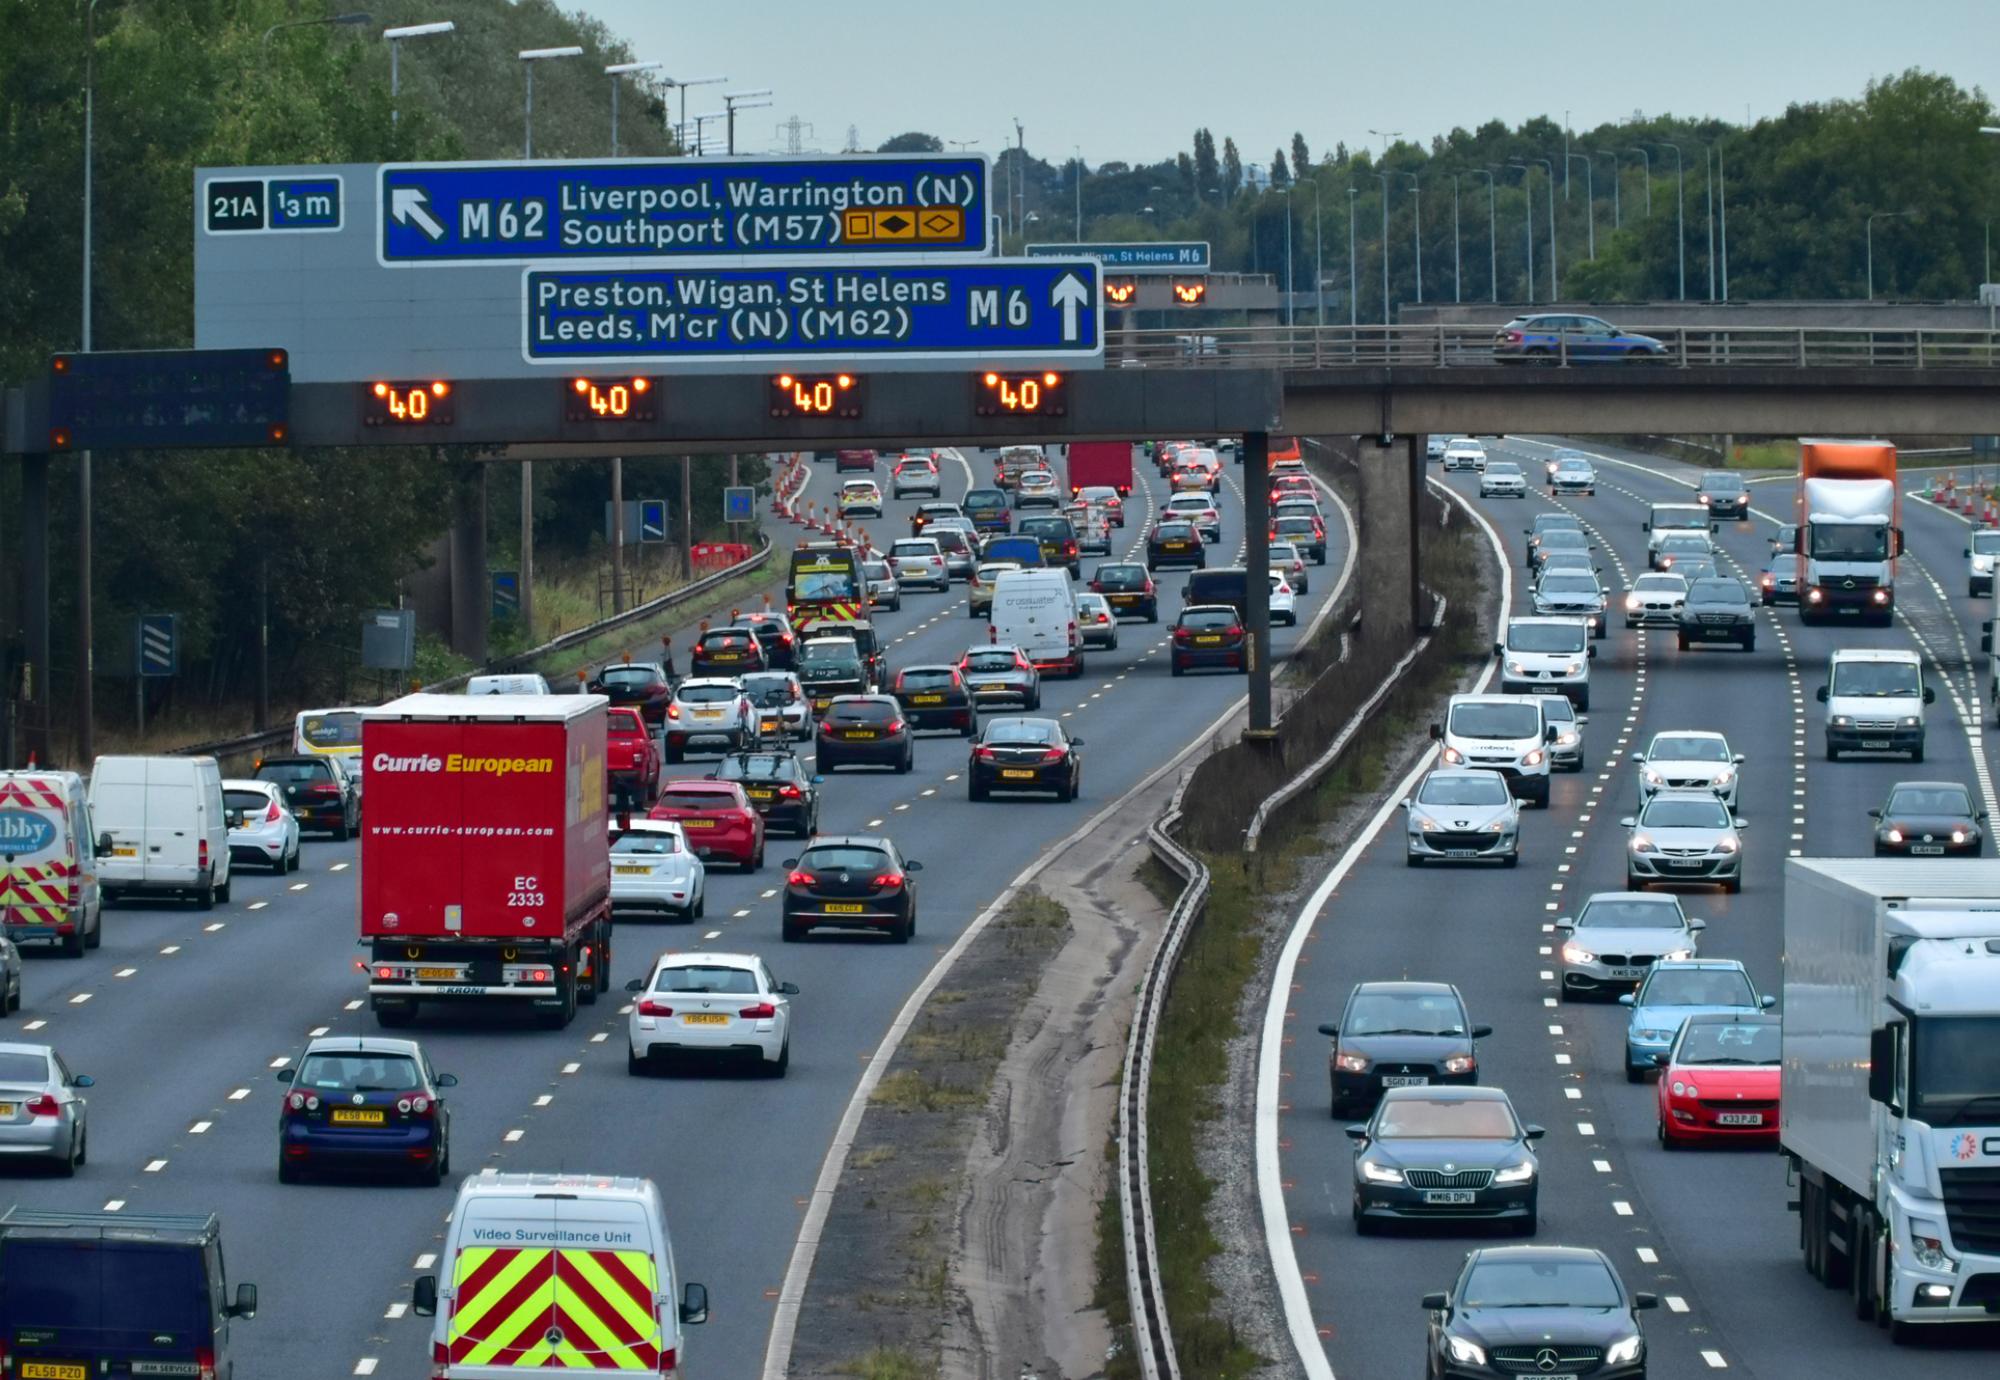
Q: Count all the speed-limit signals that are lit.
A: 6